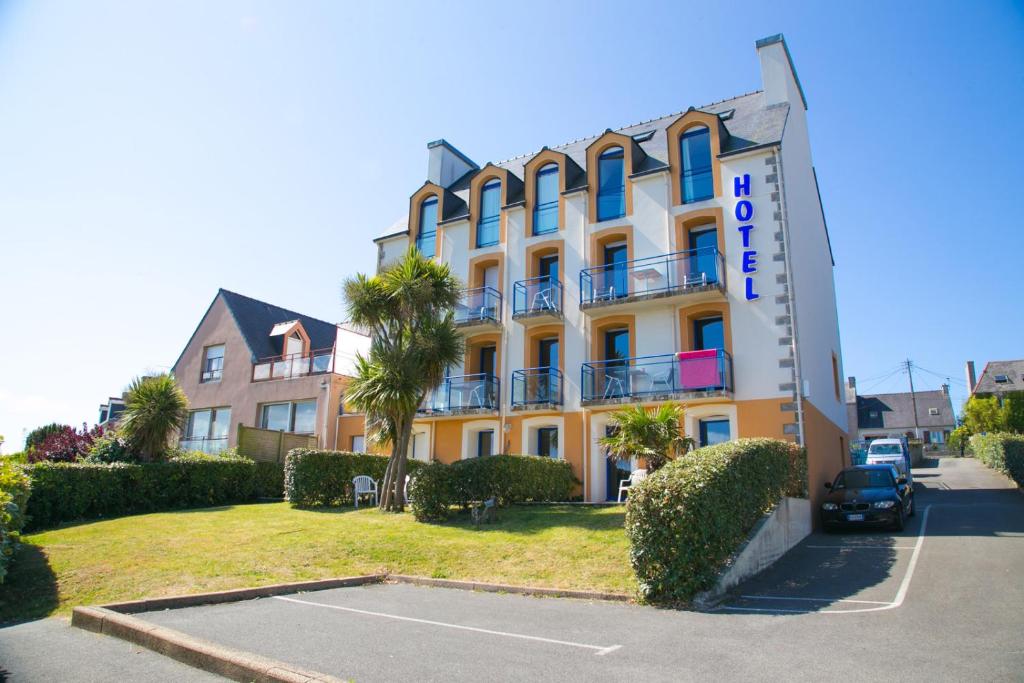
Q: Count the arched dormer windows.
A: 5